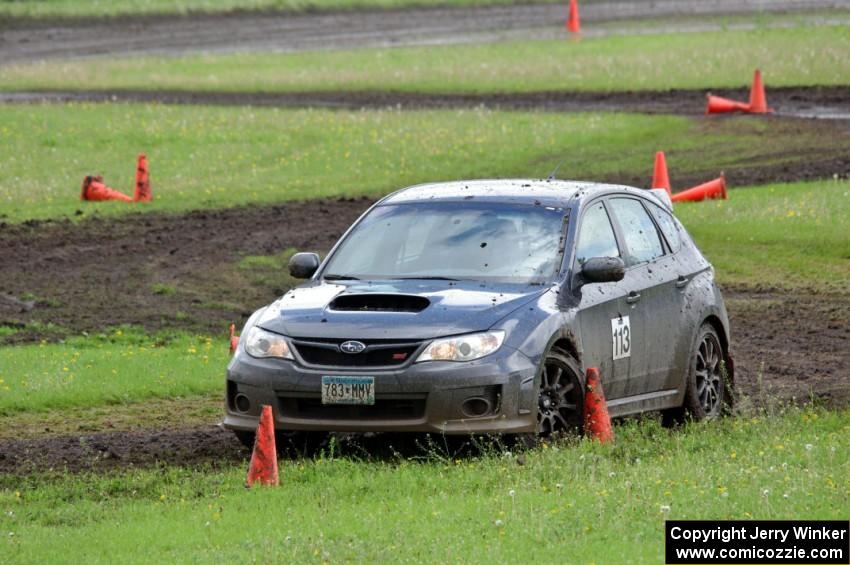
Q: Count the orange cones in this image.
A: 10